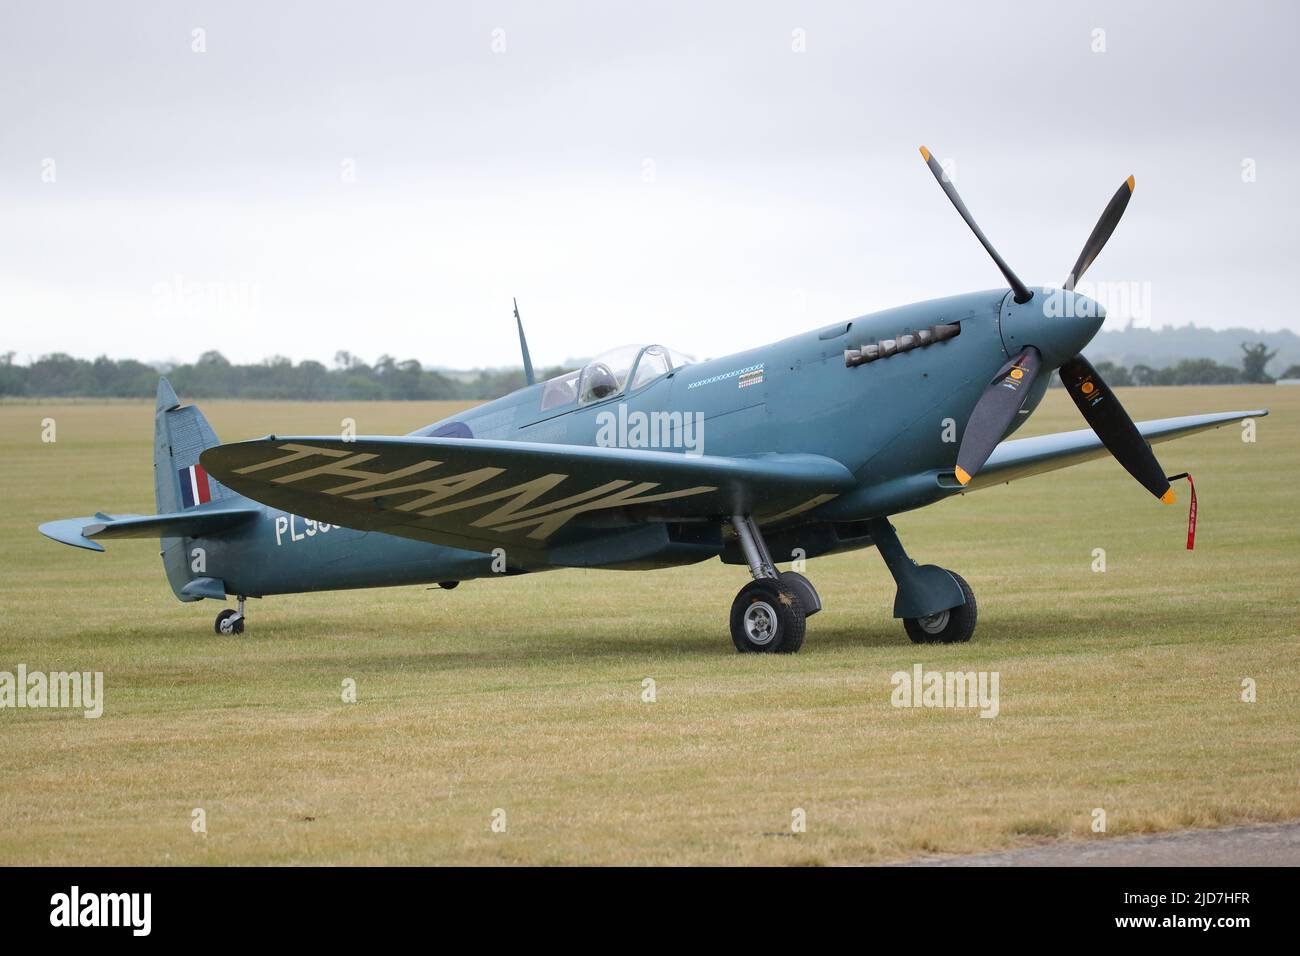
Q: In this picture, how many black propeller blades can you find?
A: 4